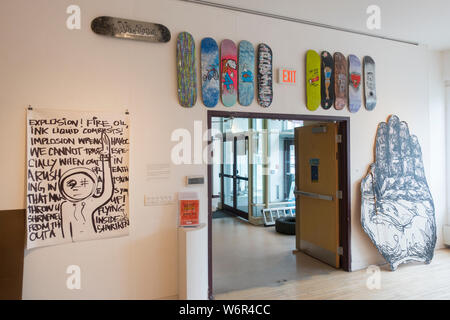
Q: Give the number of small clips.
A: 2